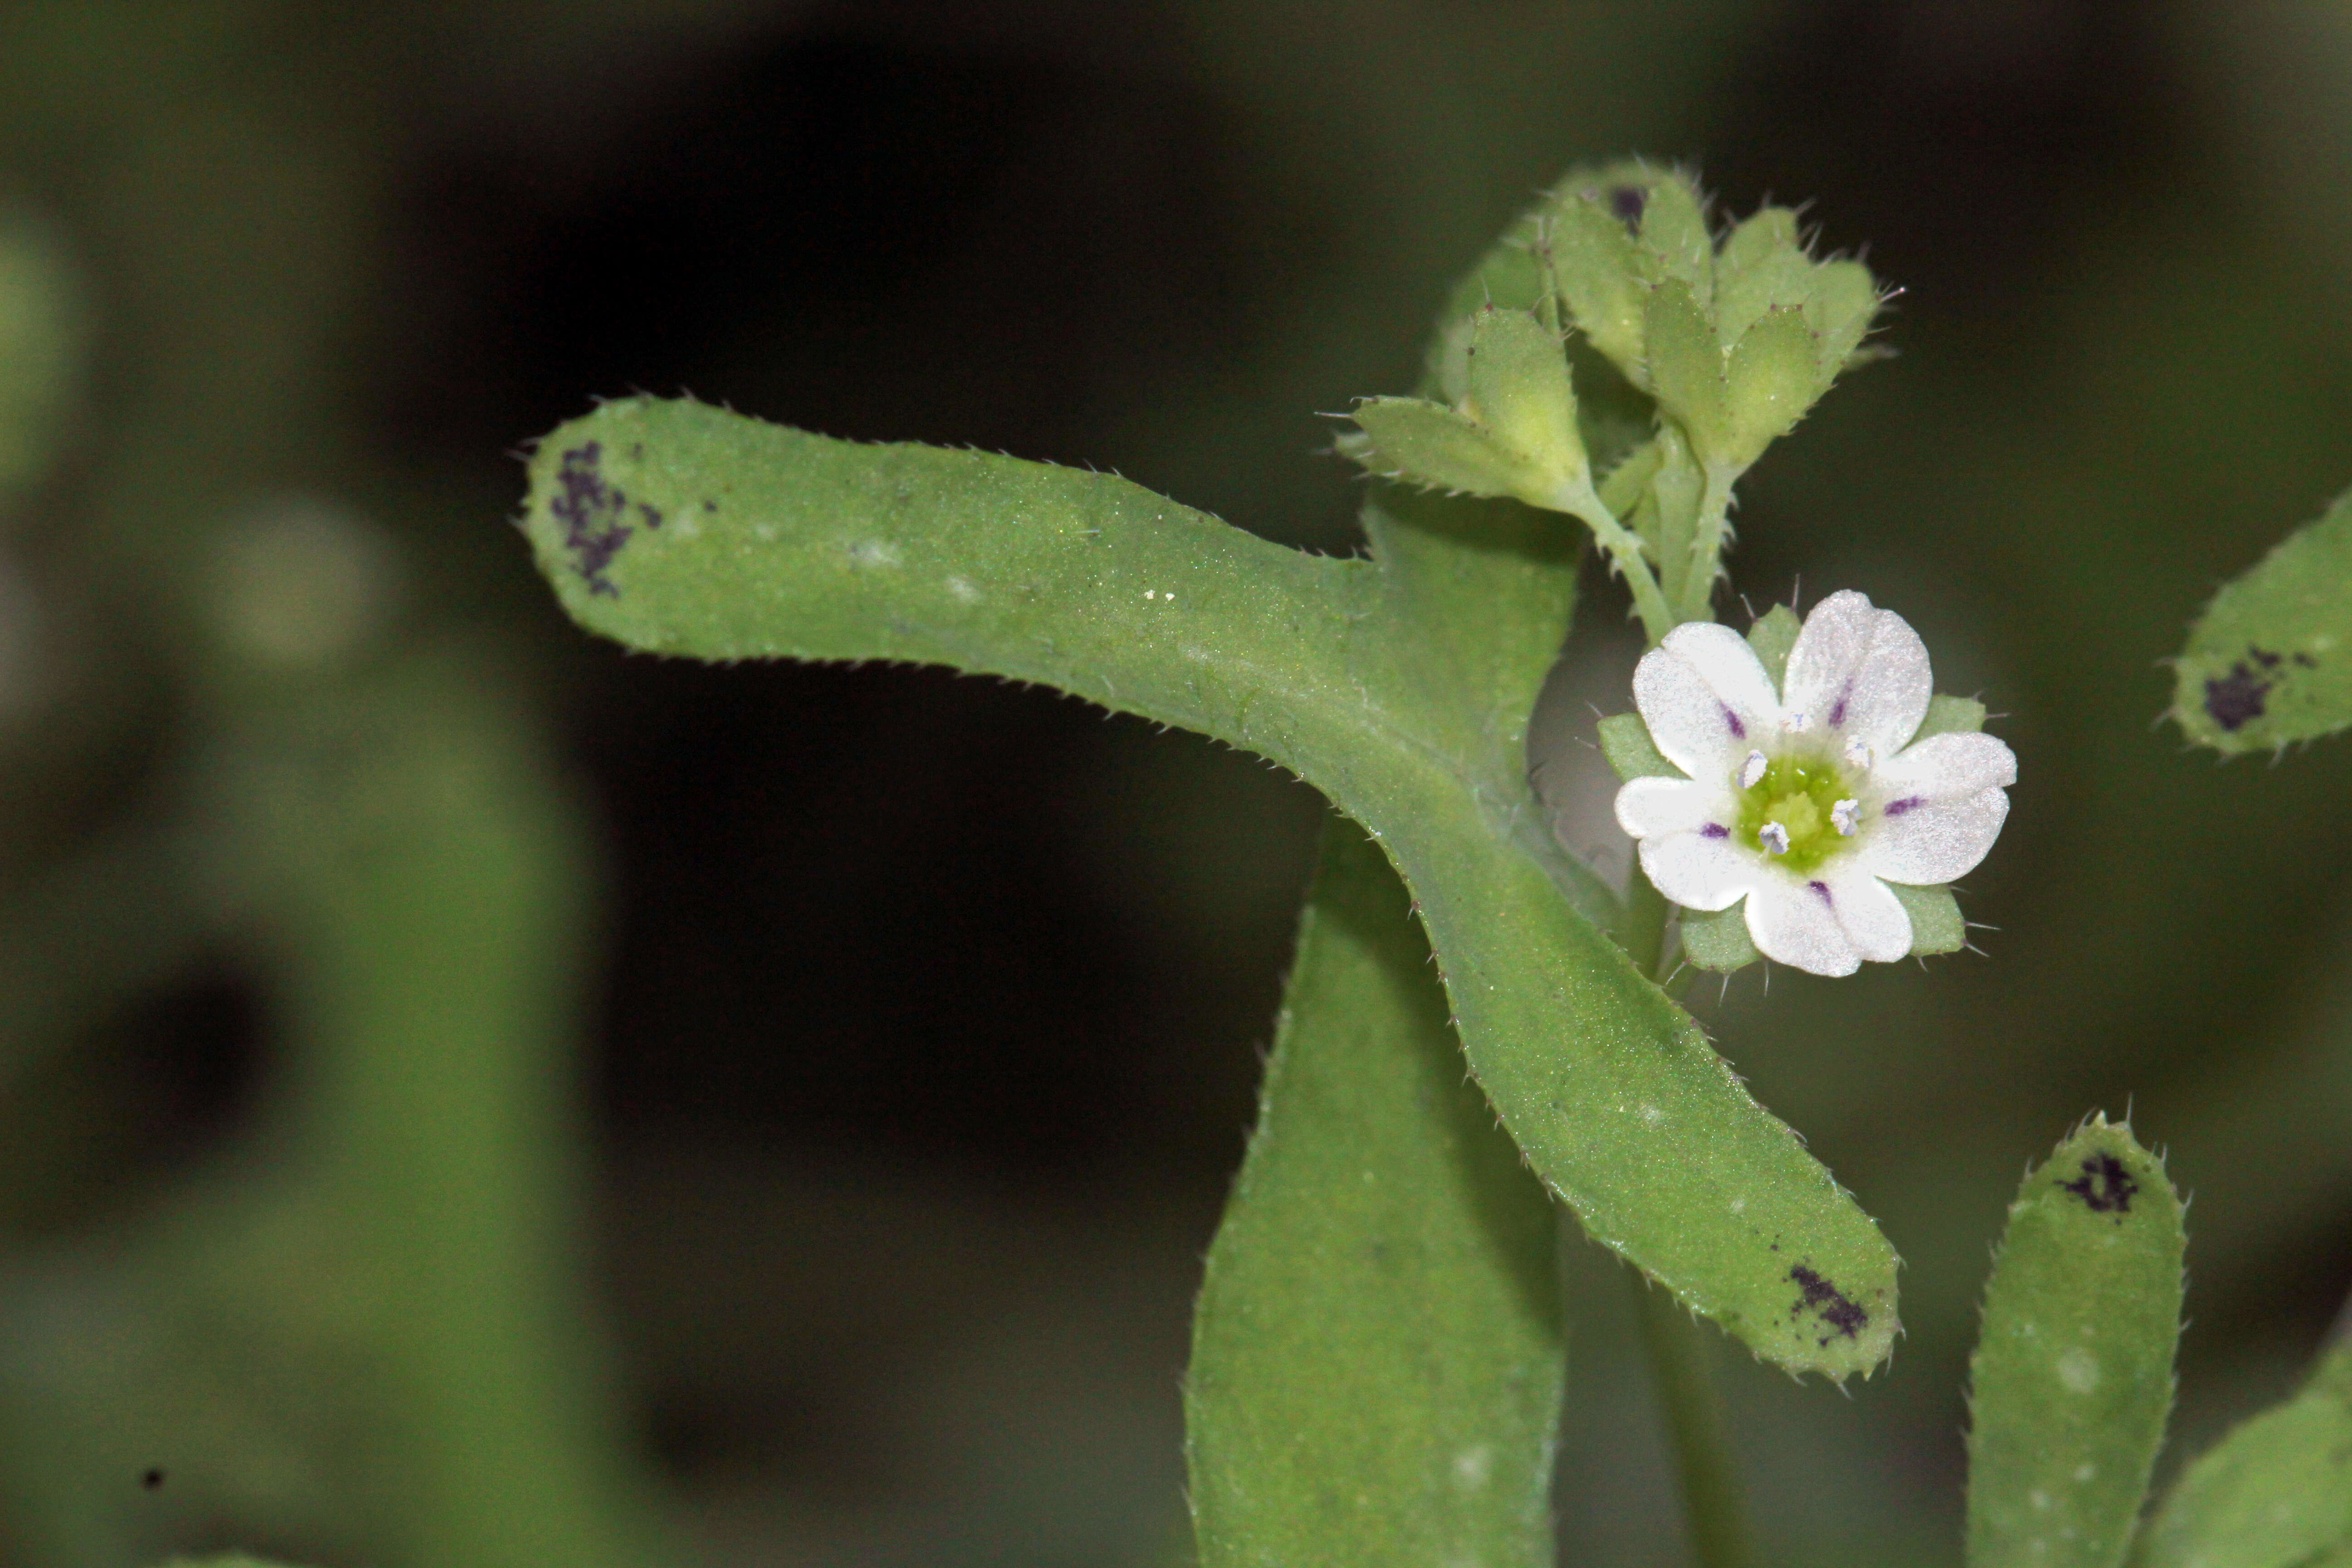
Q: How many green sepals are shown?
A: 5